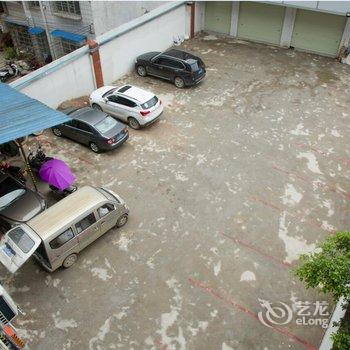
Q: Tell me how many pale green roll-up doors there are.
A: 3